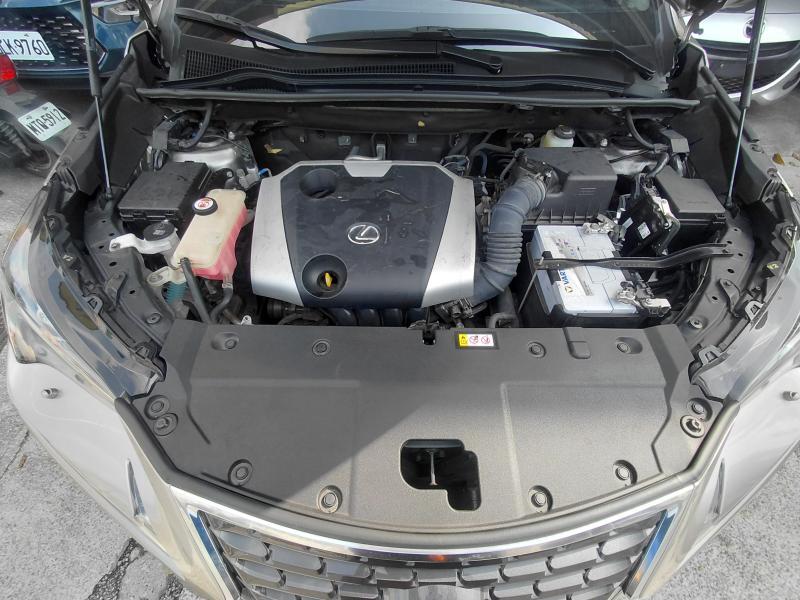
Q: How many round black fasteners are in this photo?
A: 12